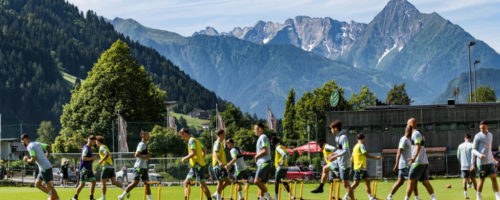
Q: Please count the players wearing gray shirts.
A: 9